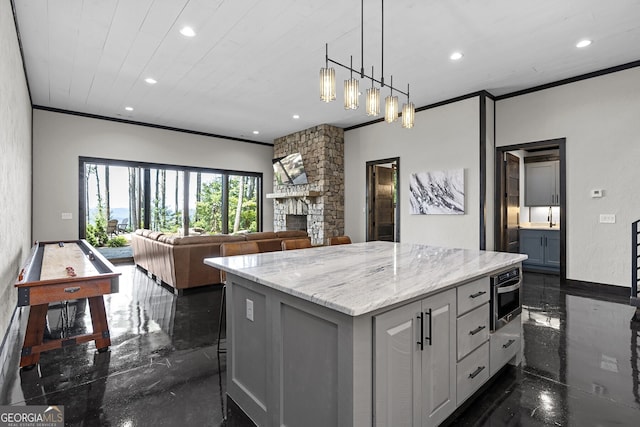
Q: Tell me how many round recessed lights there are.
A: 7